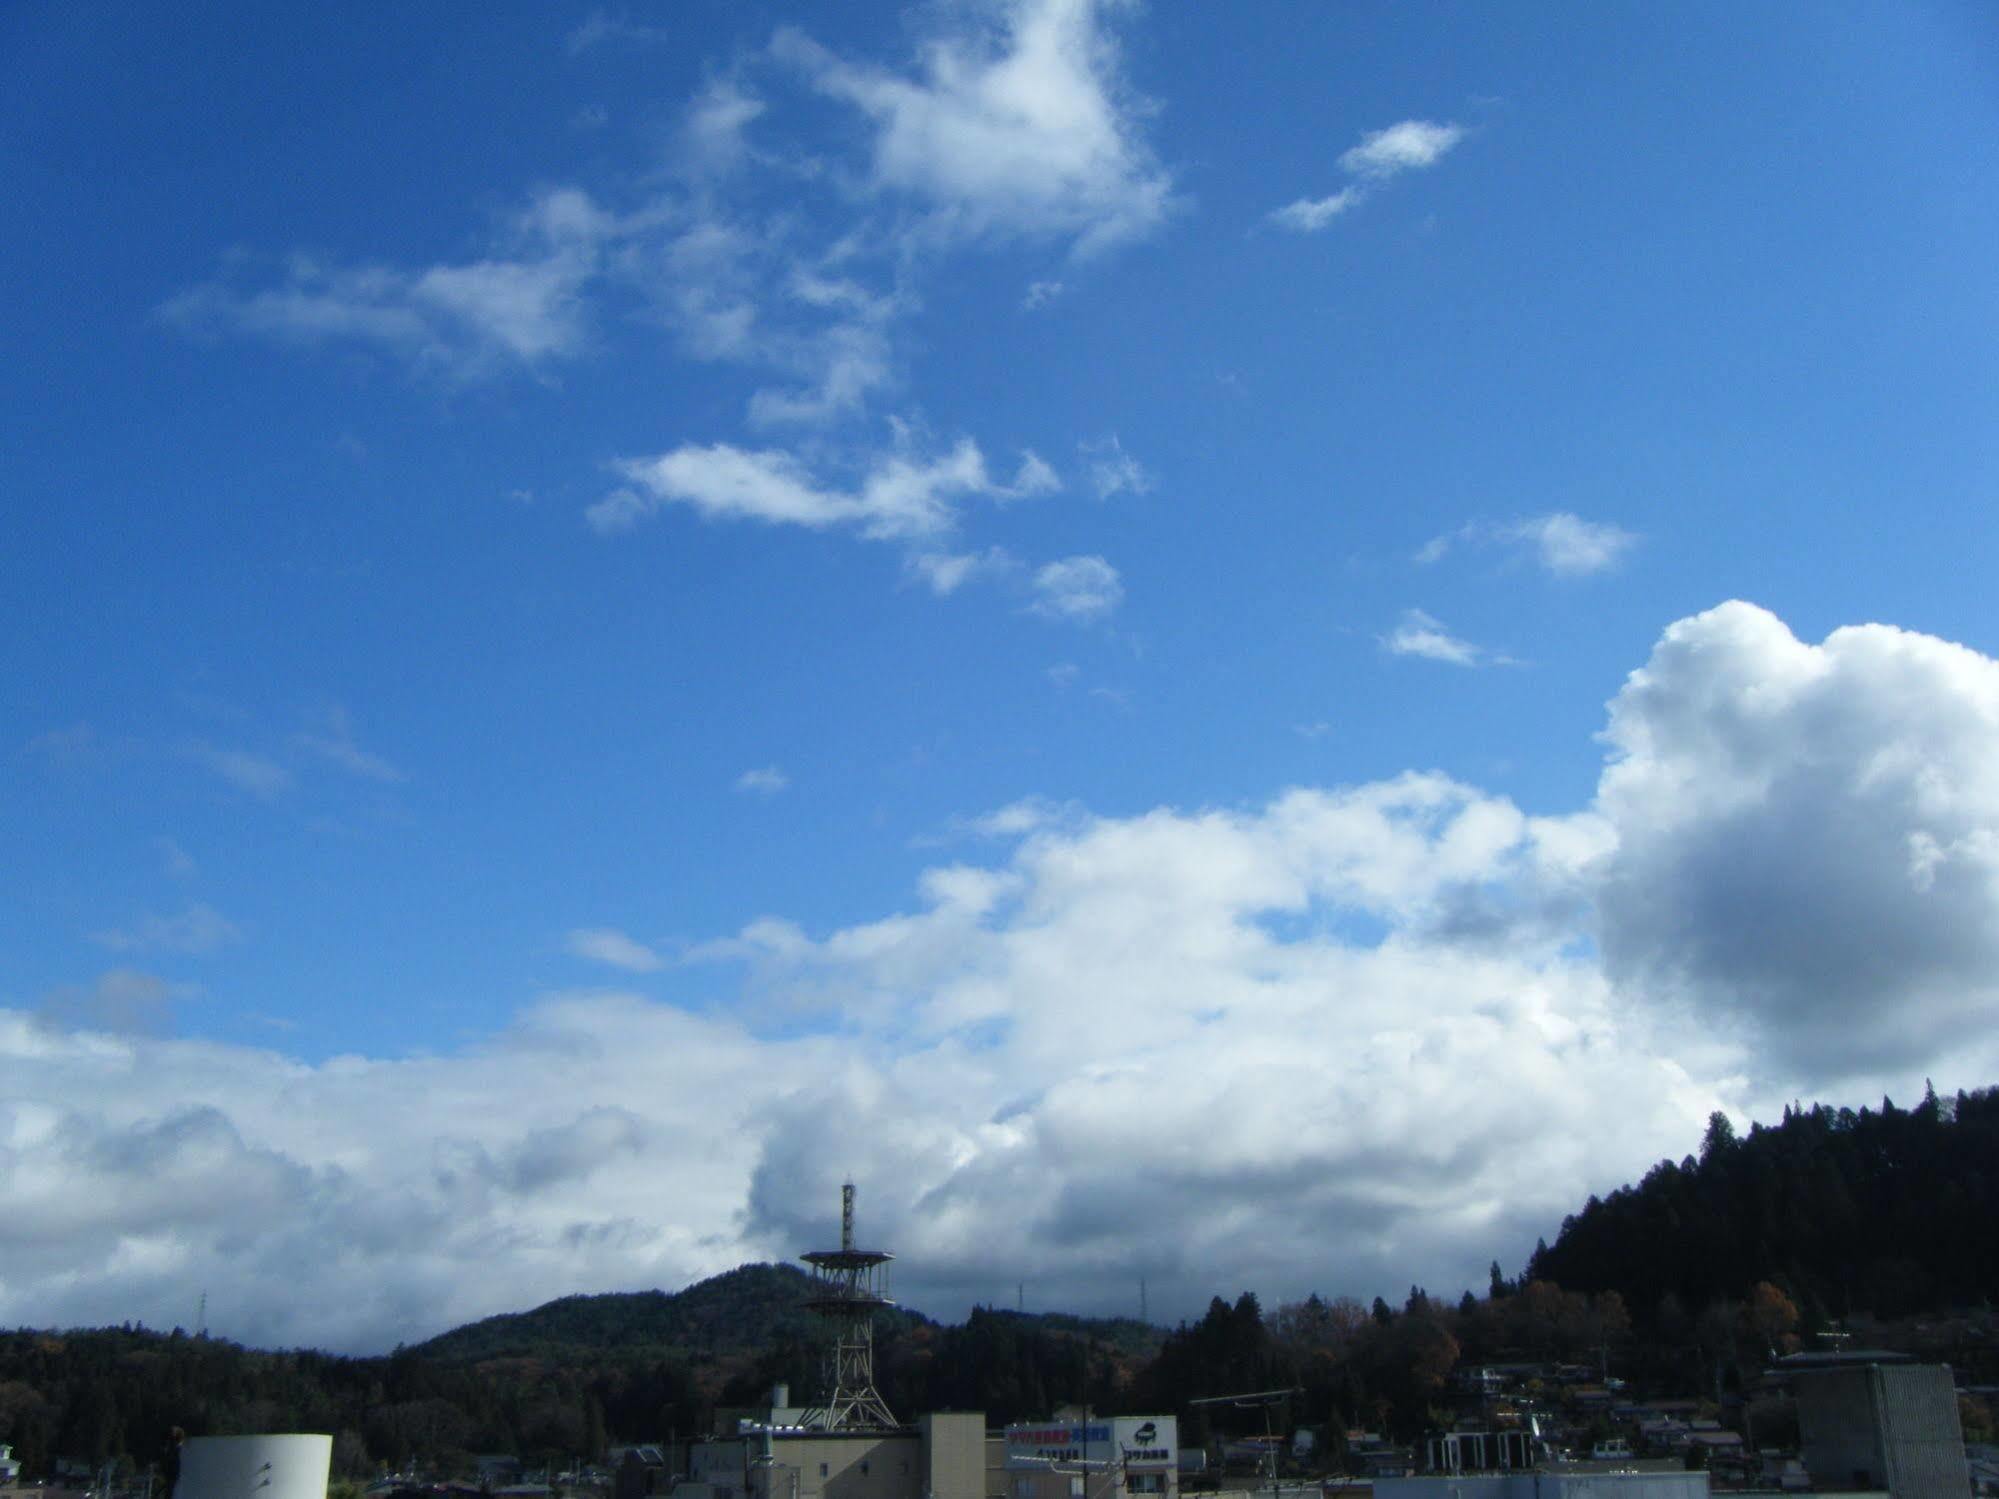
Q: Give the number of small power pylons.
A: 3